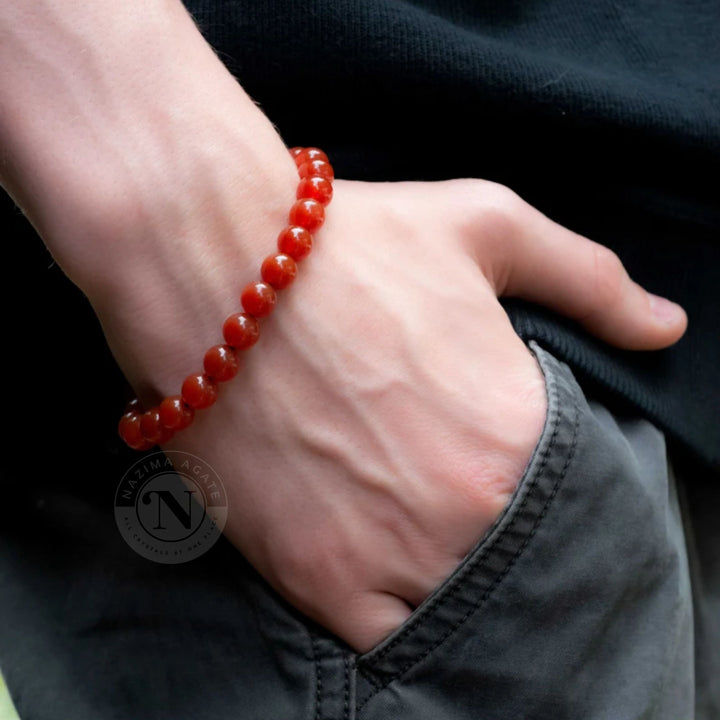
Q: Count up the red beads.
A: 15